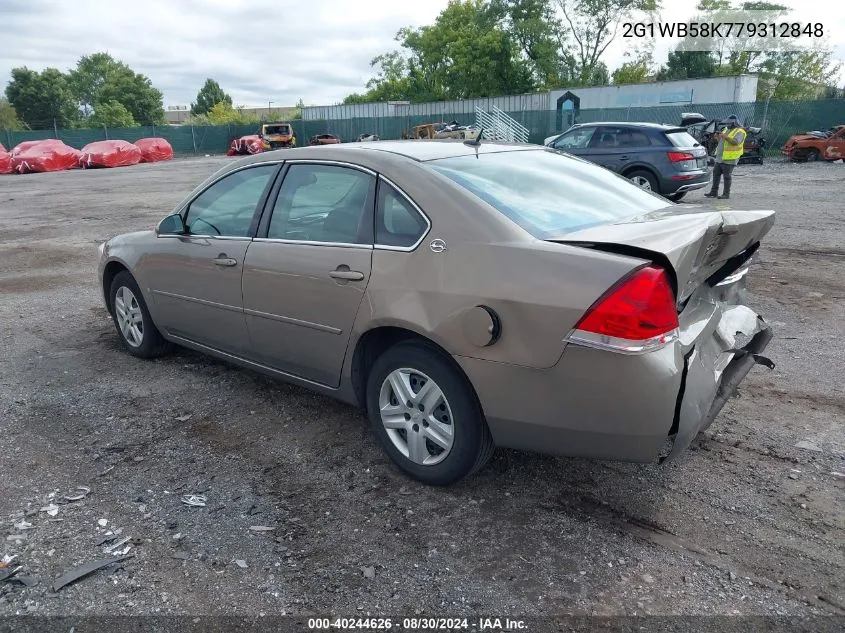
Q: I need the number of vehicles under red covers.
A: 5